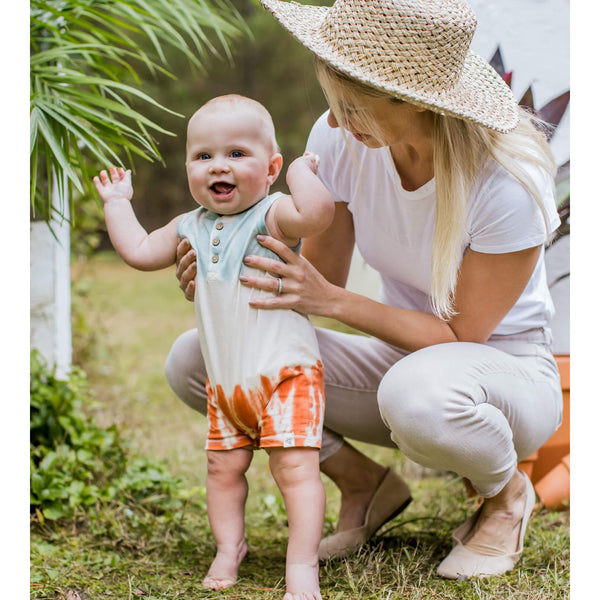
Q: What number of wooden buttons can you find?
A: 3